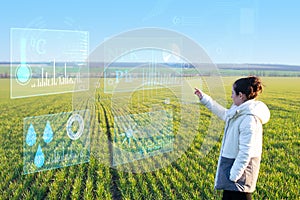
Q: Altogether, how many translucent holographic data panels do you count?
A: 4